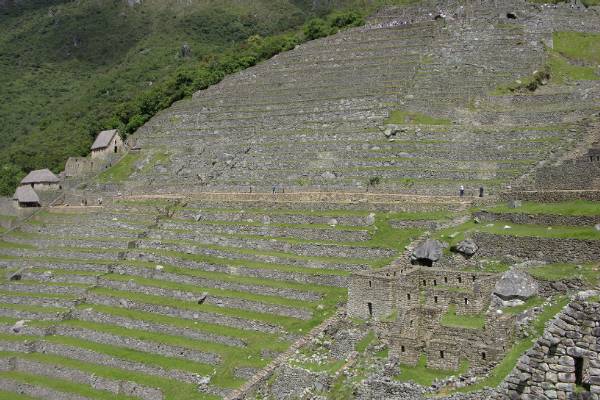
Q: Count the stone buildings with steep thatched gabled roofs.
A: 3